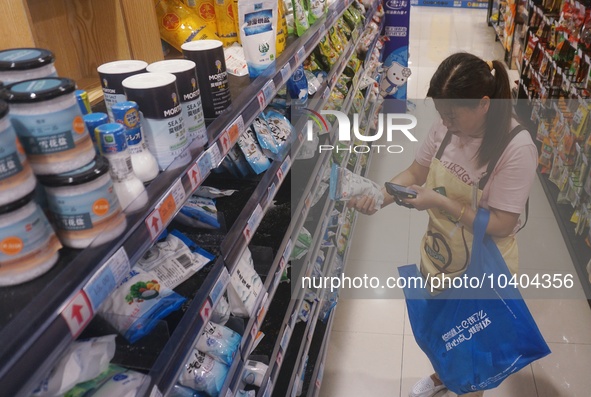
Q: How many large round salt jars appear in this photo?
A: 5